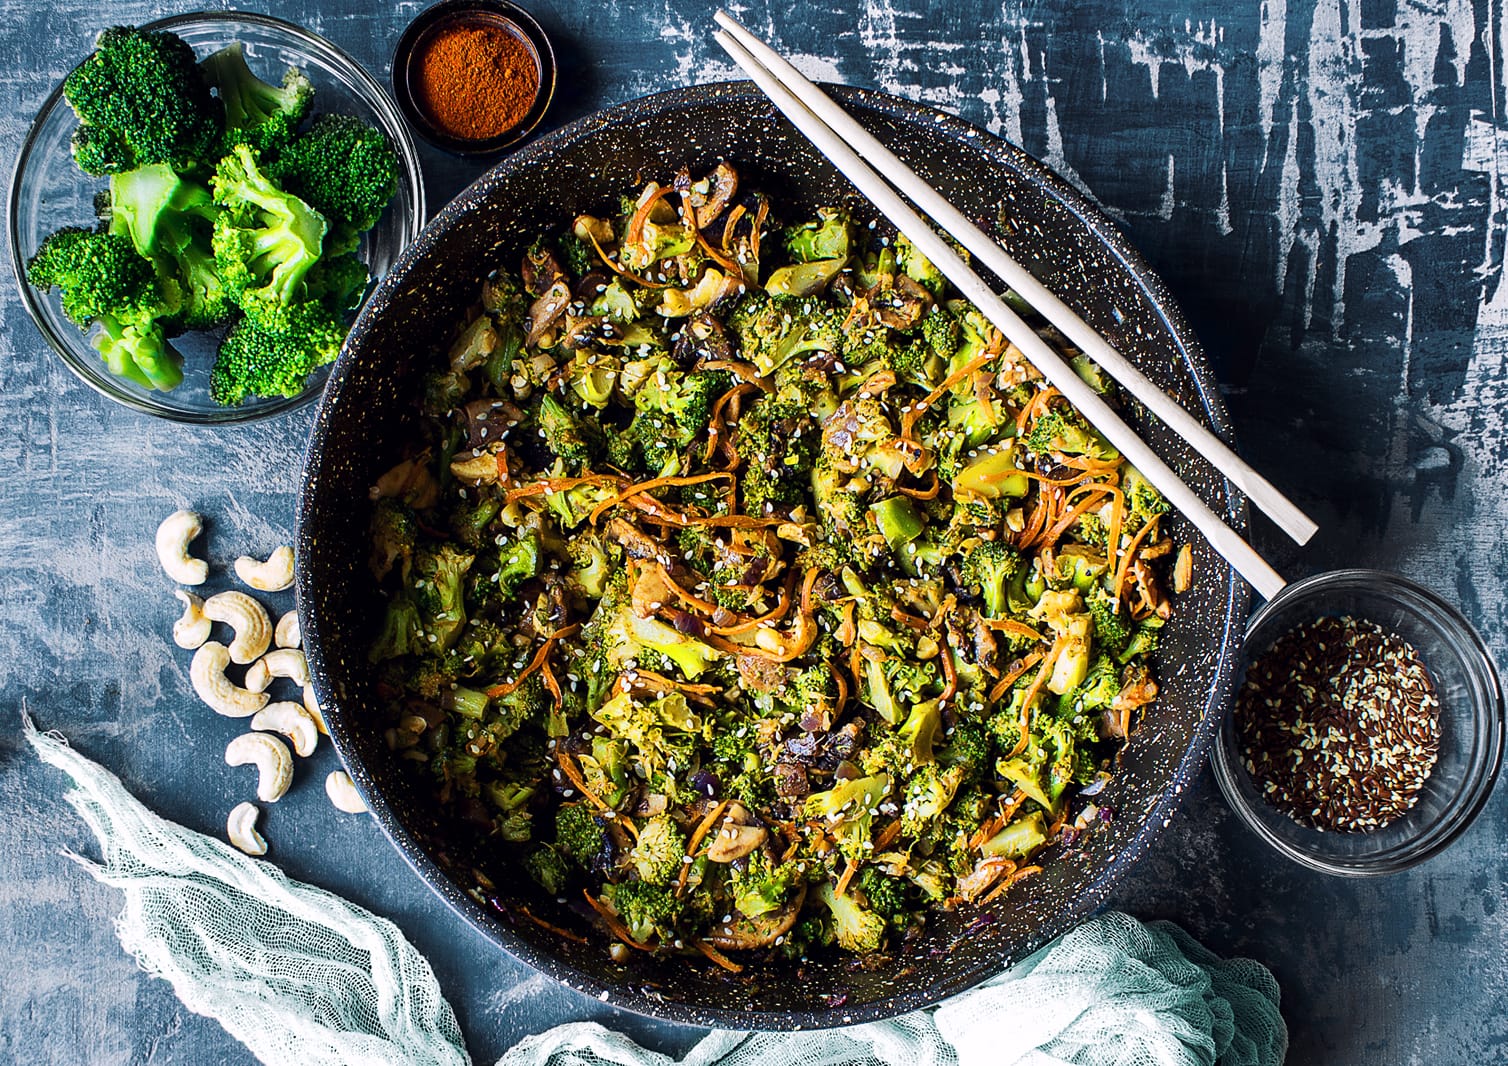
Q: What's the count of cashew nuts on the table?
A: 12